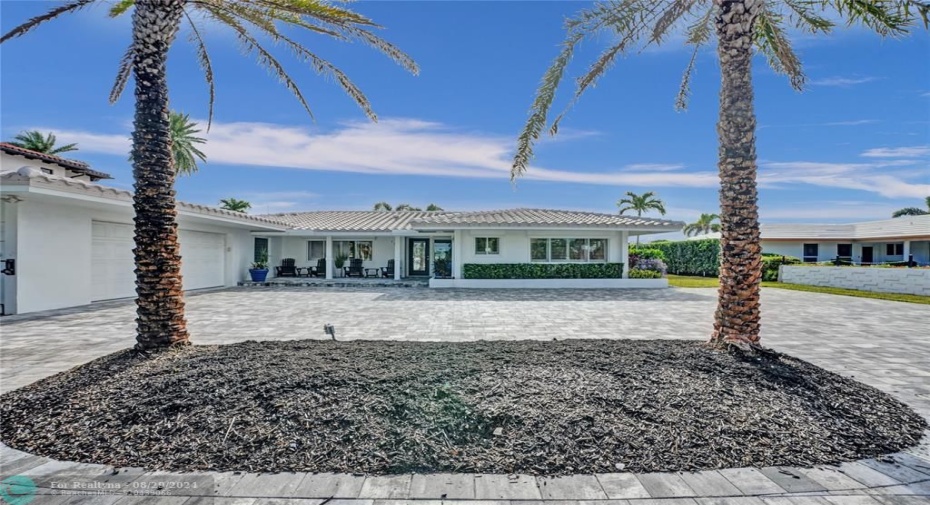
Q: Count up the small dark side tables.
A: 2